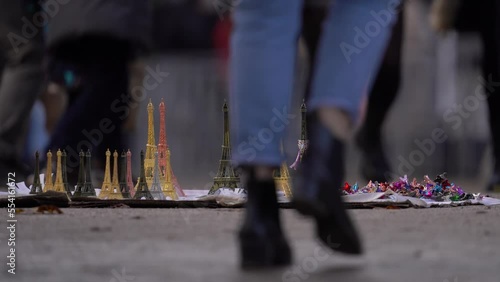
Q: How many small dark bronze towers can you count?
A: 6